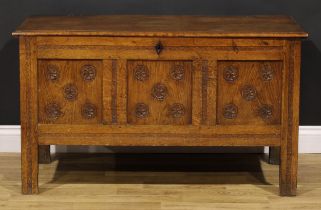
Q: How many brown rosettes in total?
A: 15